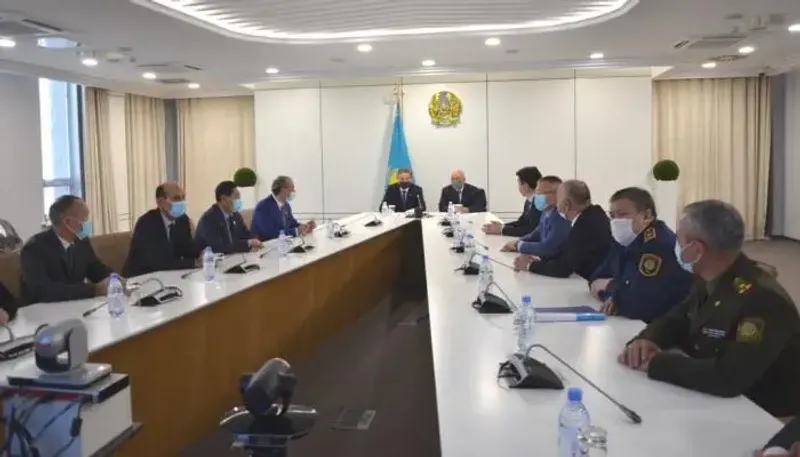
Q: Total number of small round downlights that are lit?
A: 12